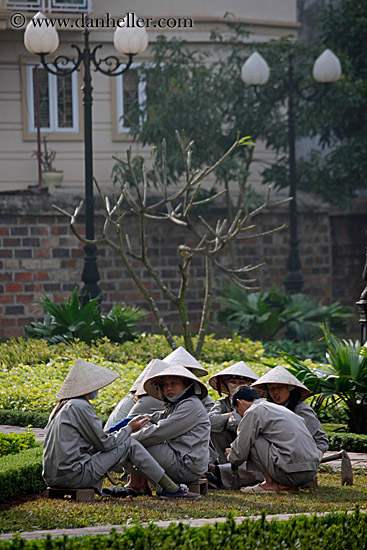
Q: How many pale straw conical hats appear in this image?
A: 7